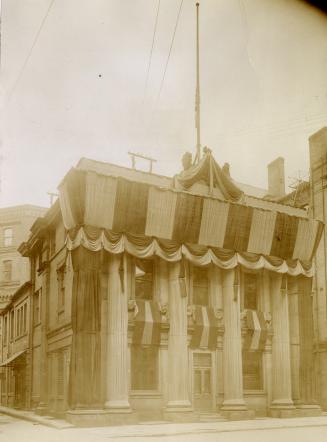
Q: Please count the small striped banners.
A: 3